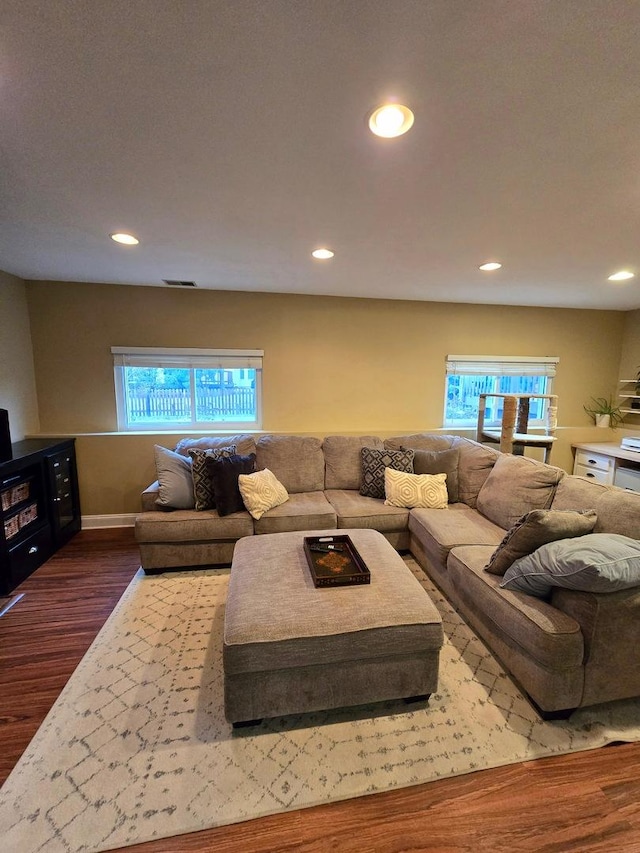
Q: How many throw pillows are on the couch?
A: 9